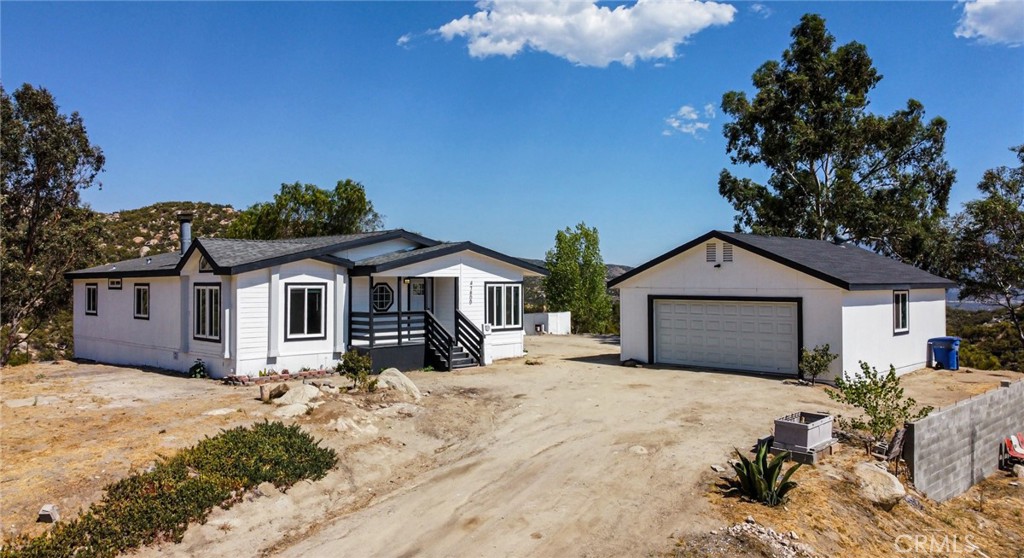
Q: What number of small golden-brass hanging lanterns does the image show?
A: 1